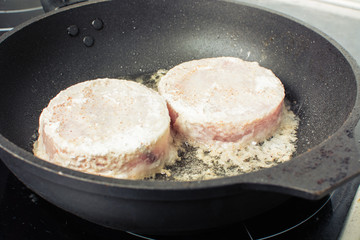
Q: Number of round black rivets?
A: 3